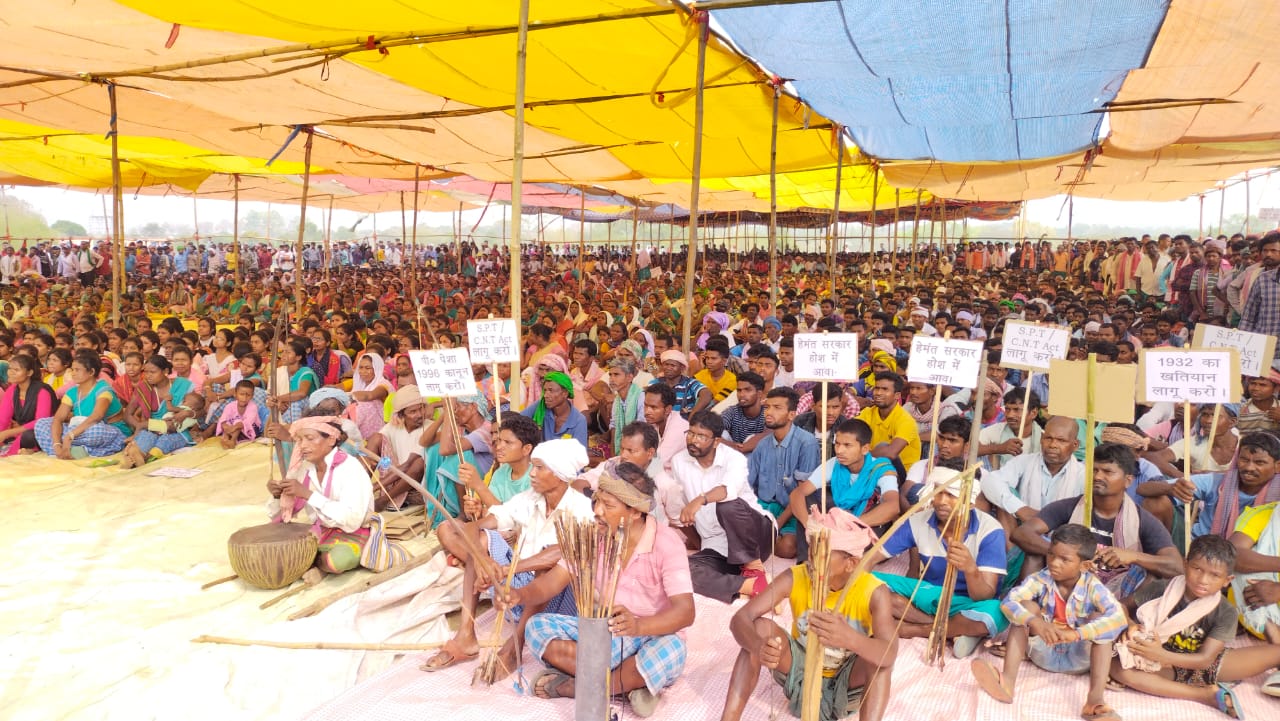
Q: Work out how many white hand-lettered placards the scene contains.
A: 7